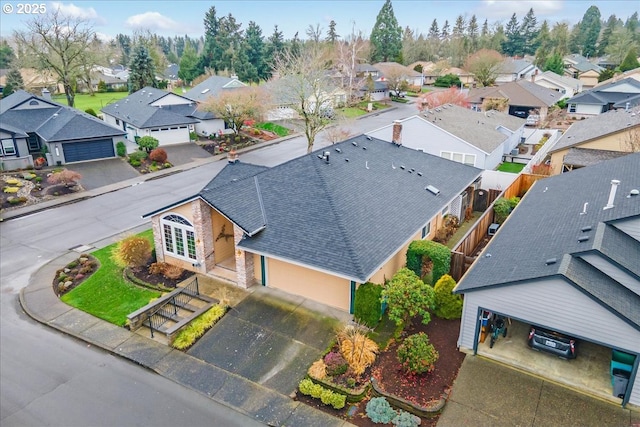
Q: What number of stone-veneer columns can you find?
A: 3